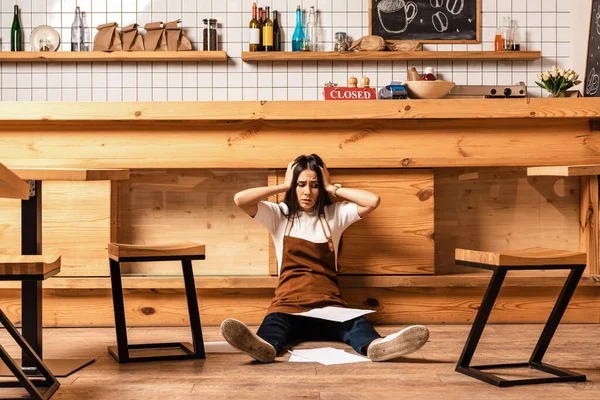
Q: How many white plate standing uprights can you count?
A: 1